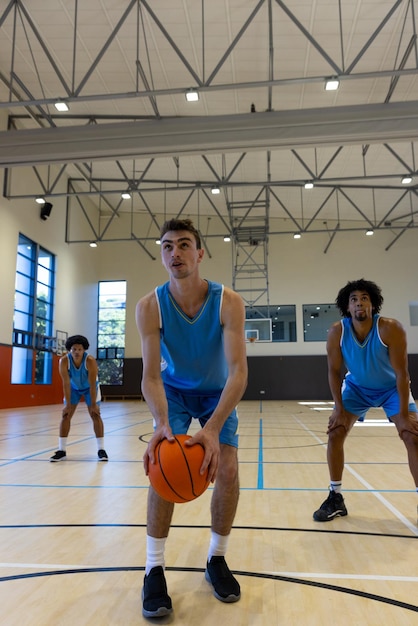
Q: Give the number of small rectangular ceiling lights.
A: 13